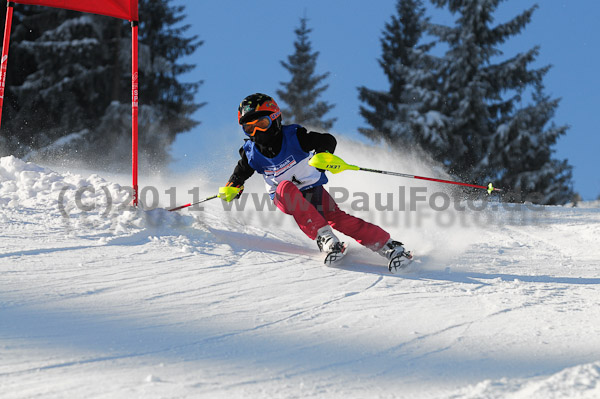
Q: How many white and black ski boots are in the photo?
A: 2